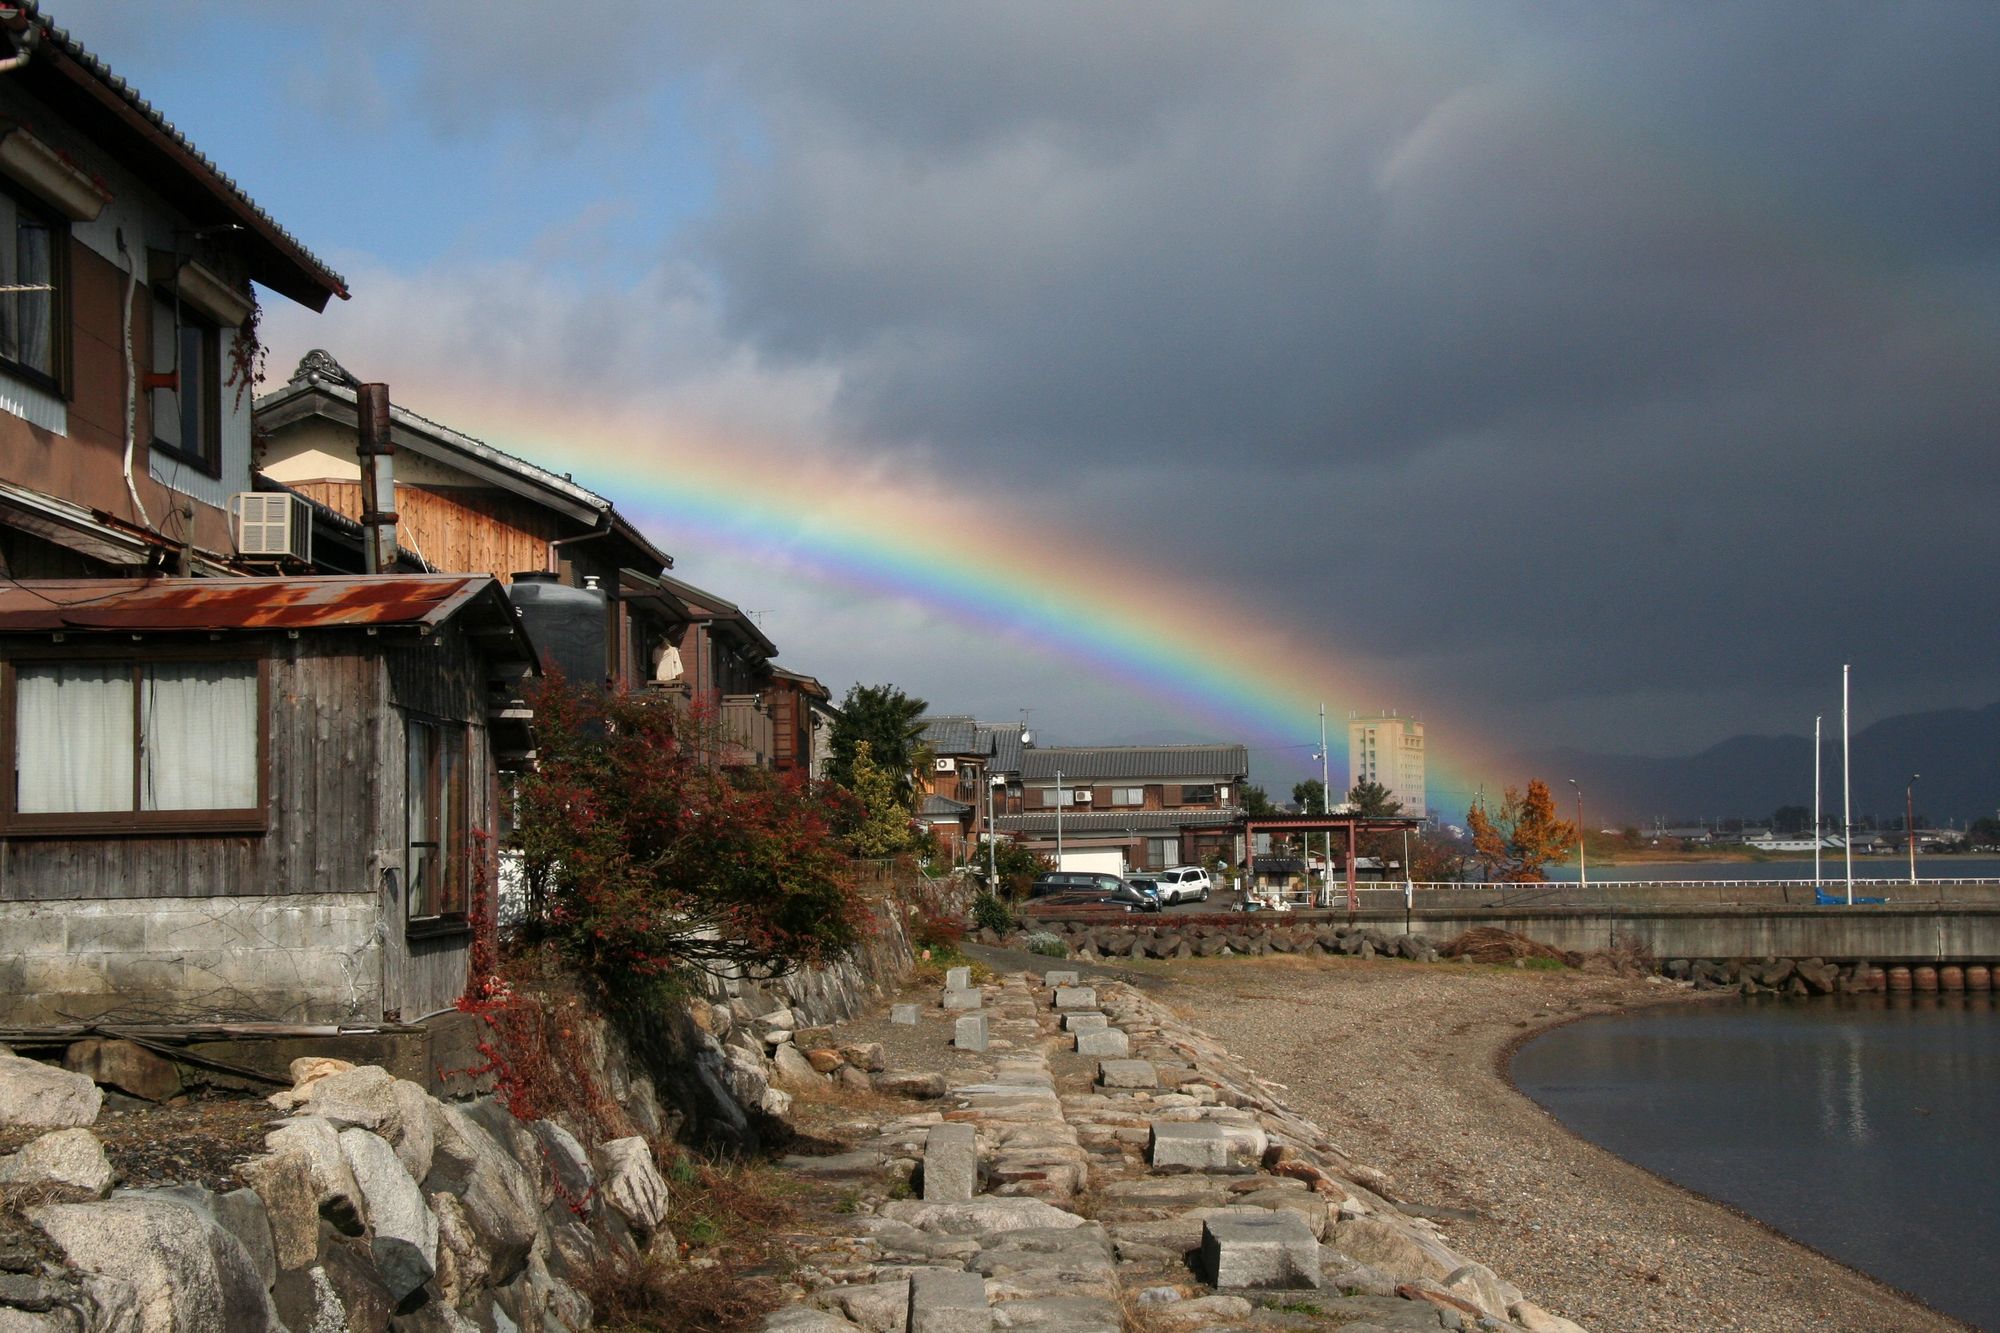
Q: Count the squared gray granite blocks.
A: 13